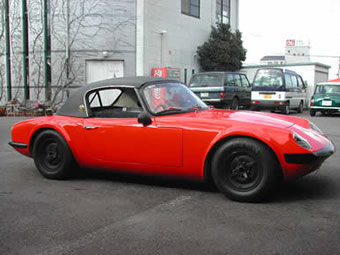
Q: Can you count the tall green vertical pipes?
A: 3